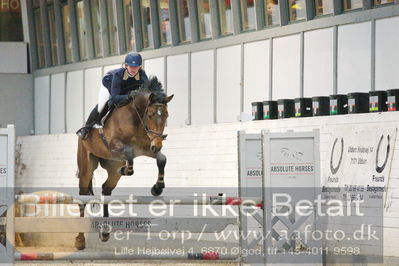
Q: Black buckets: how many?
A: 9